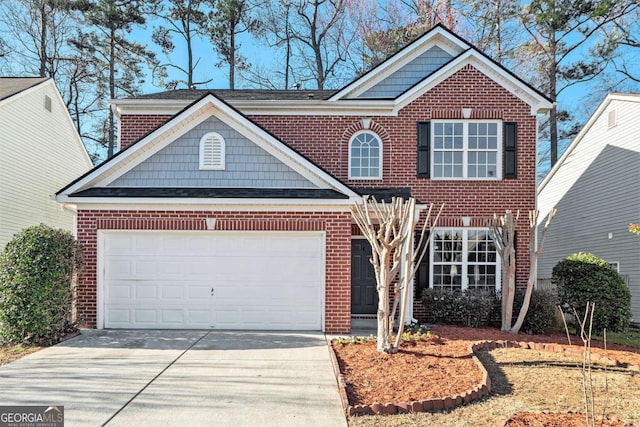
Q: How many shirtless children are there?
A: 0